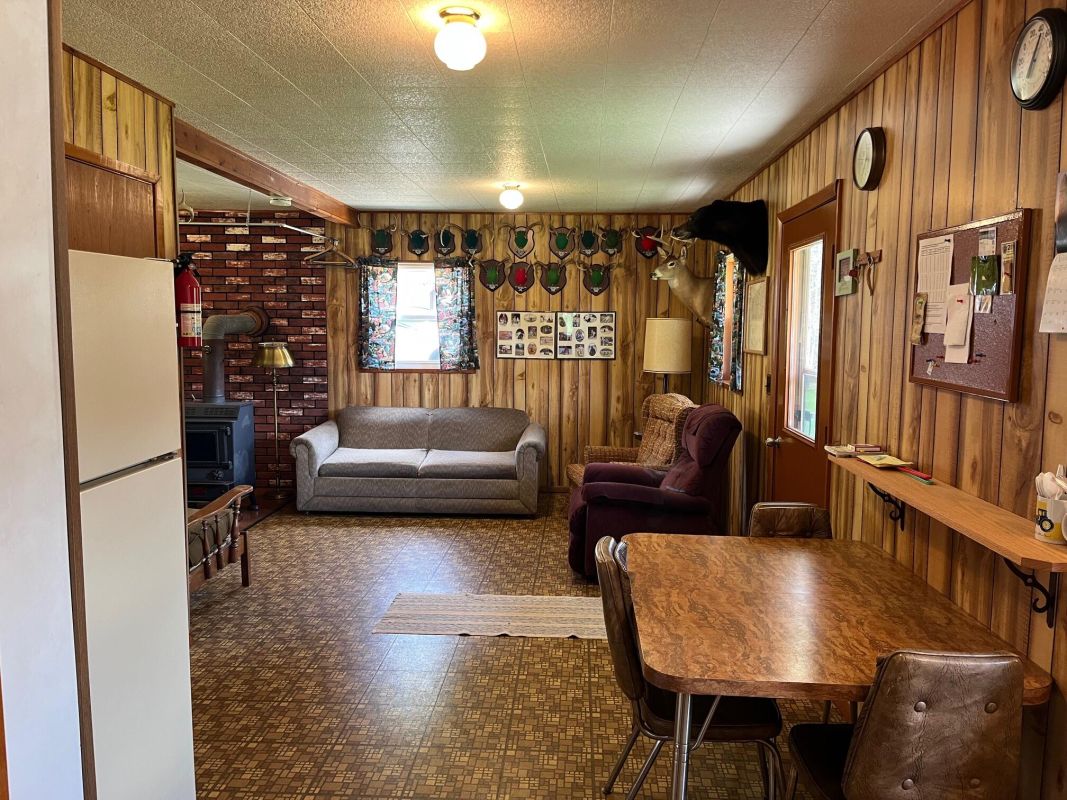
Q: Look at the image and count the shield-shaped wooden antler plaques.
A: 13